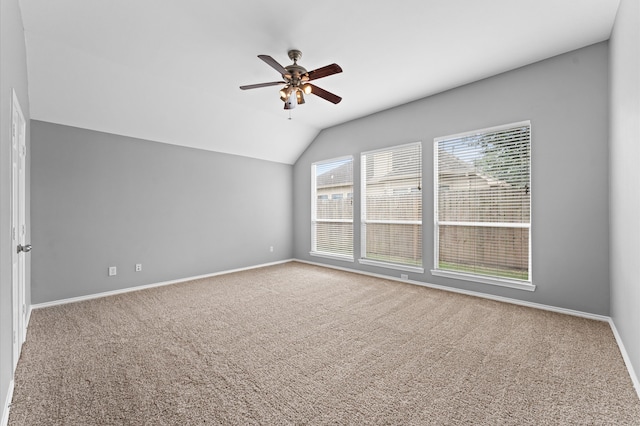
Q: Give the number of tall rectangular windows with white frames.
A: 3